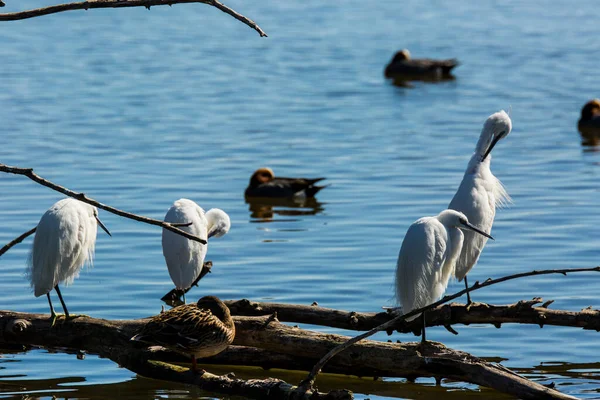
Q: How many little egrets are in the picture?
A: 4